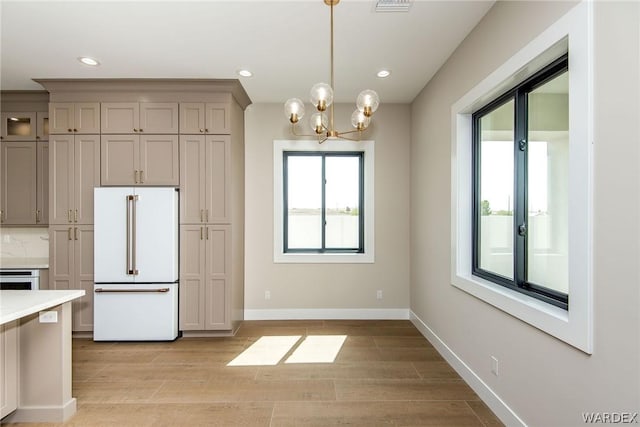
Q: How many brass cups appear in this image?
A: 5